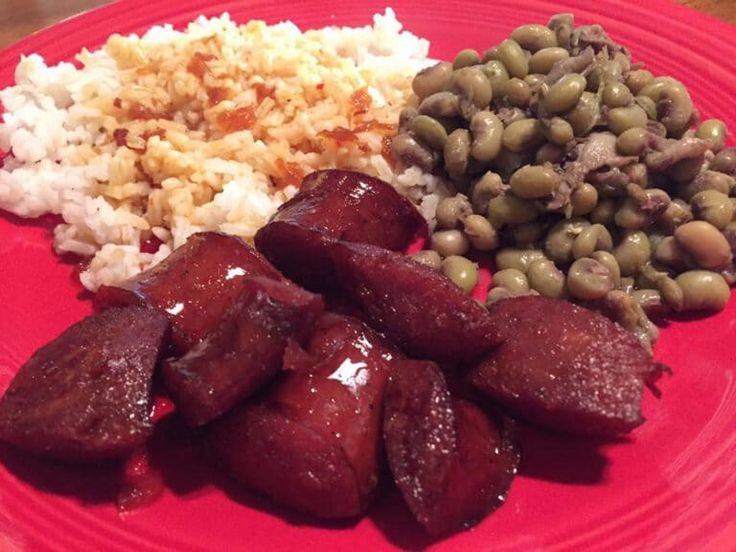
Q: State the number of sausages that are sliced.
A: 8